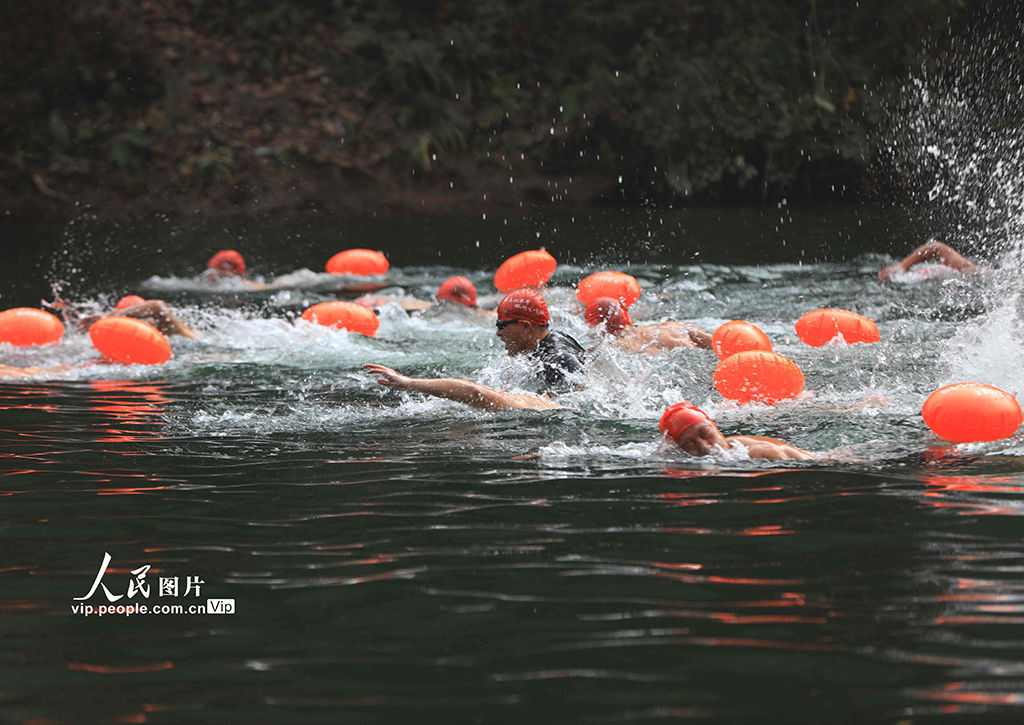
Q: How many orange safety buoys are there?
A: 10